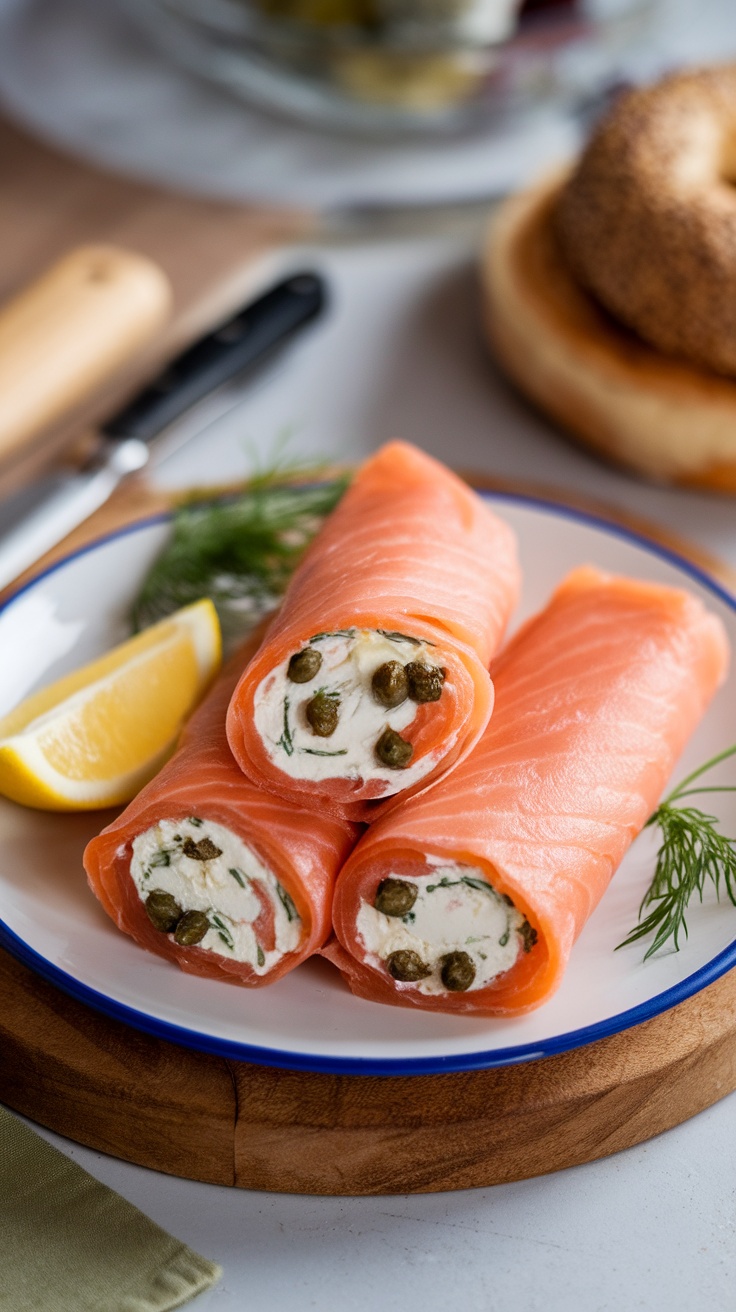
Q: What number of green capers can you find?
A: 11